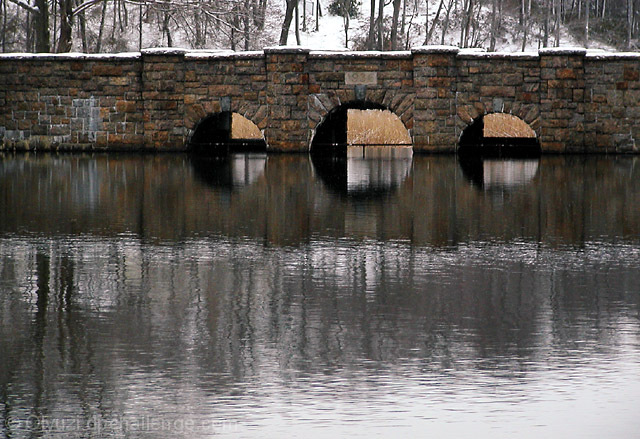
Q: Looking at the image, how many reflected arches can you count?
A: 3